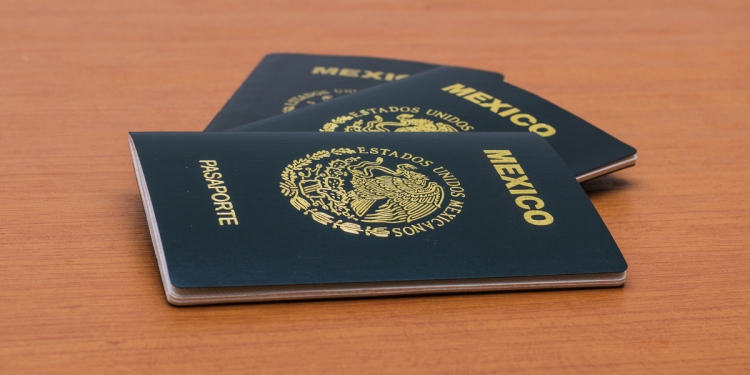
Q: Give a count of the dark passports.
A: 3